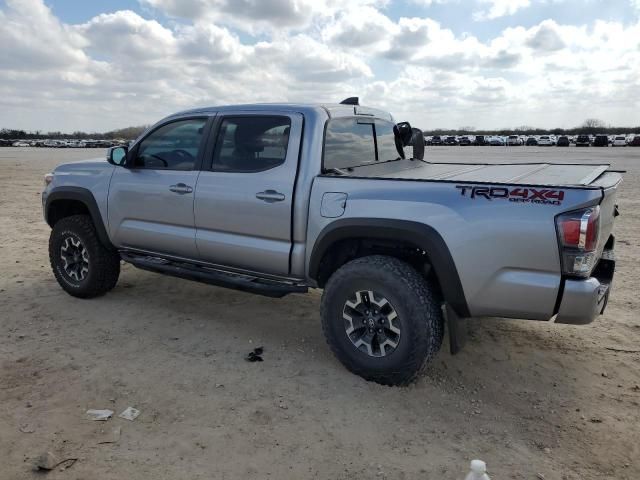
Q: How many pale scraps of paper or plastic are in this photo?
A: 2